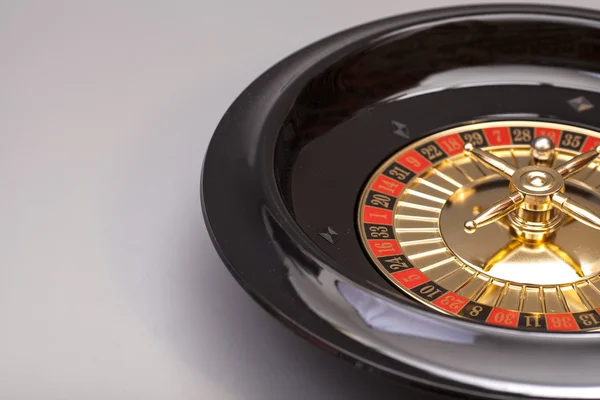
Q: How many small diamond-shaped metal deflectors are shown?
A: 3